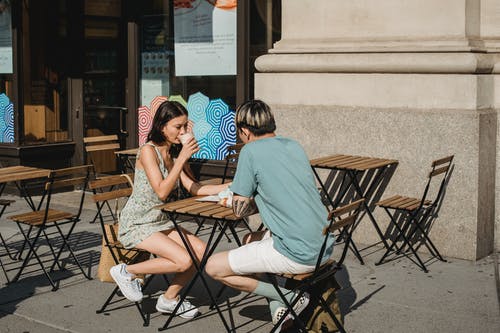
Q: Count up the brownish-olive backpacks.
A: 1